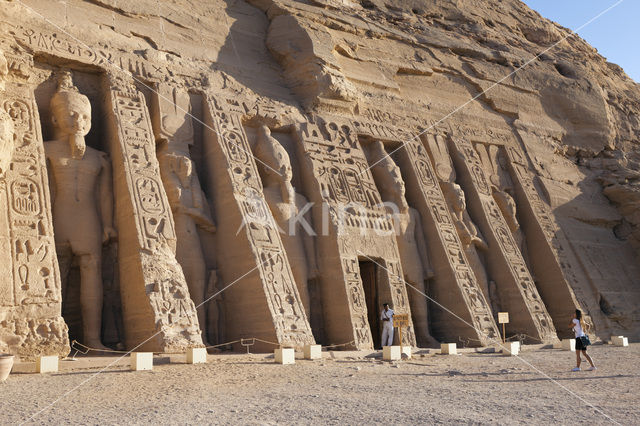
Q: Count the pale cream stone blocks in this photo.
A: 11